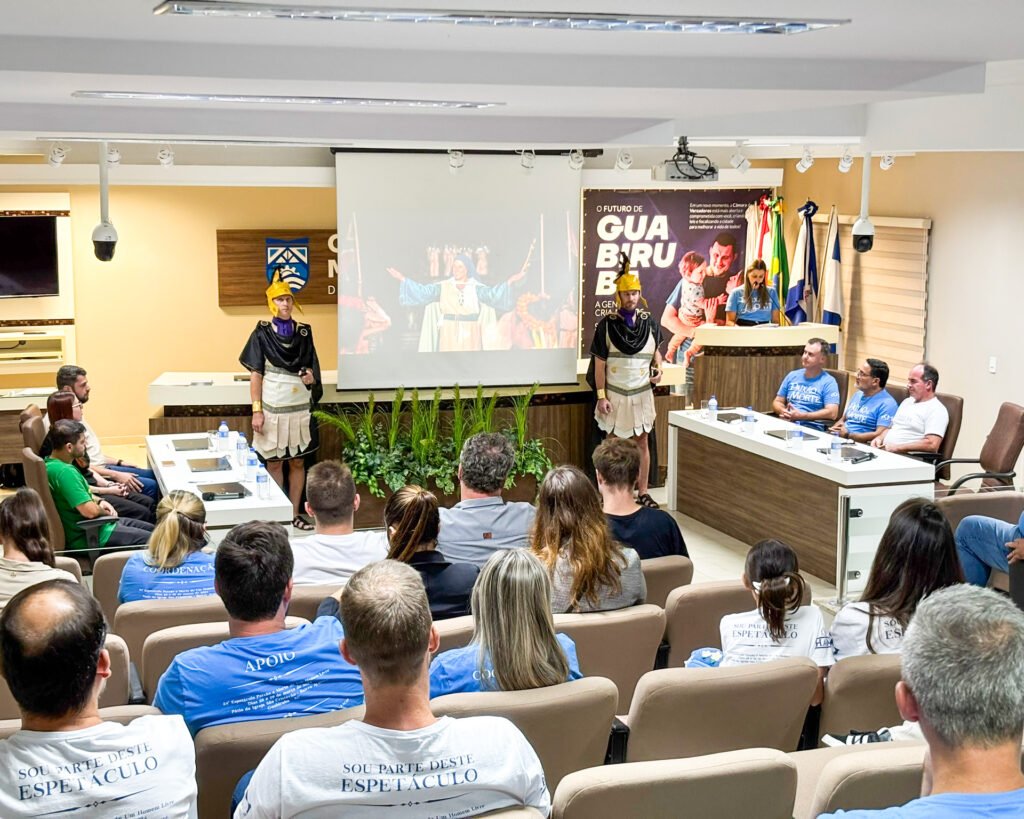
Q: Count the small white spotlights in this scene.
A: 11